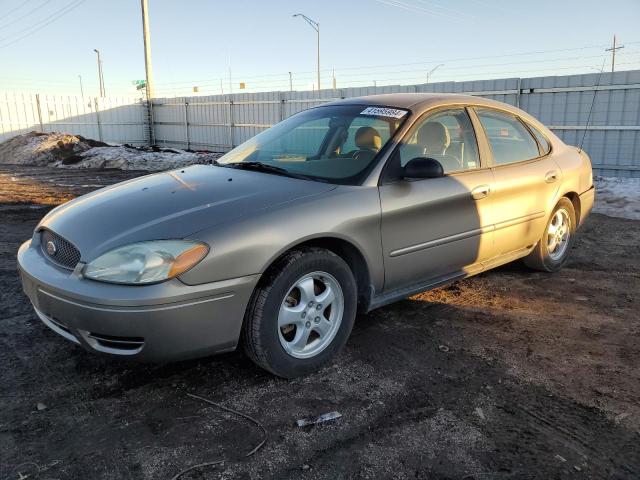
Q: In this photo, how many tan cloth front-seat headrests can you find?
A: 2